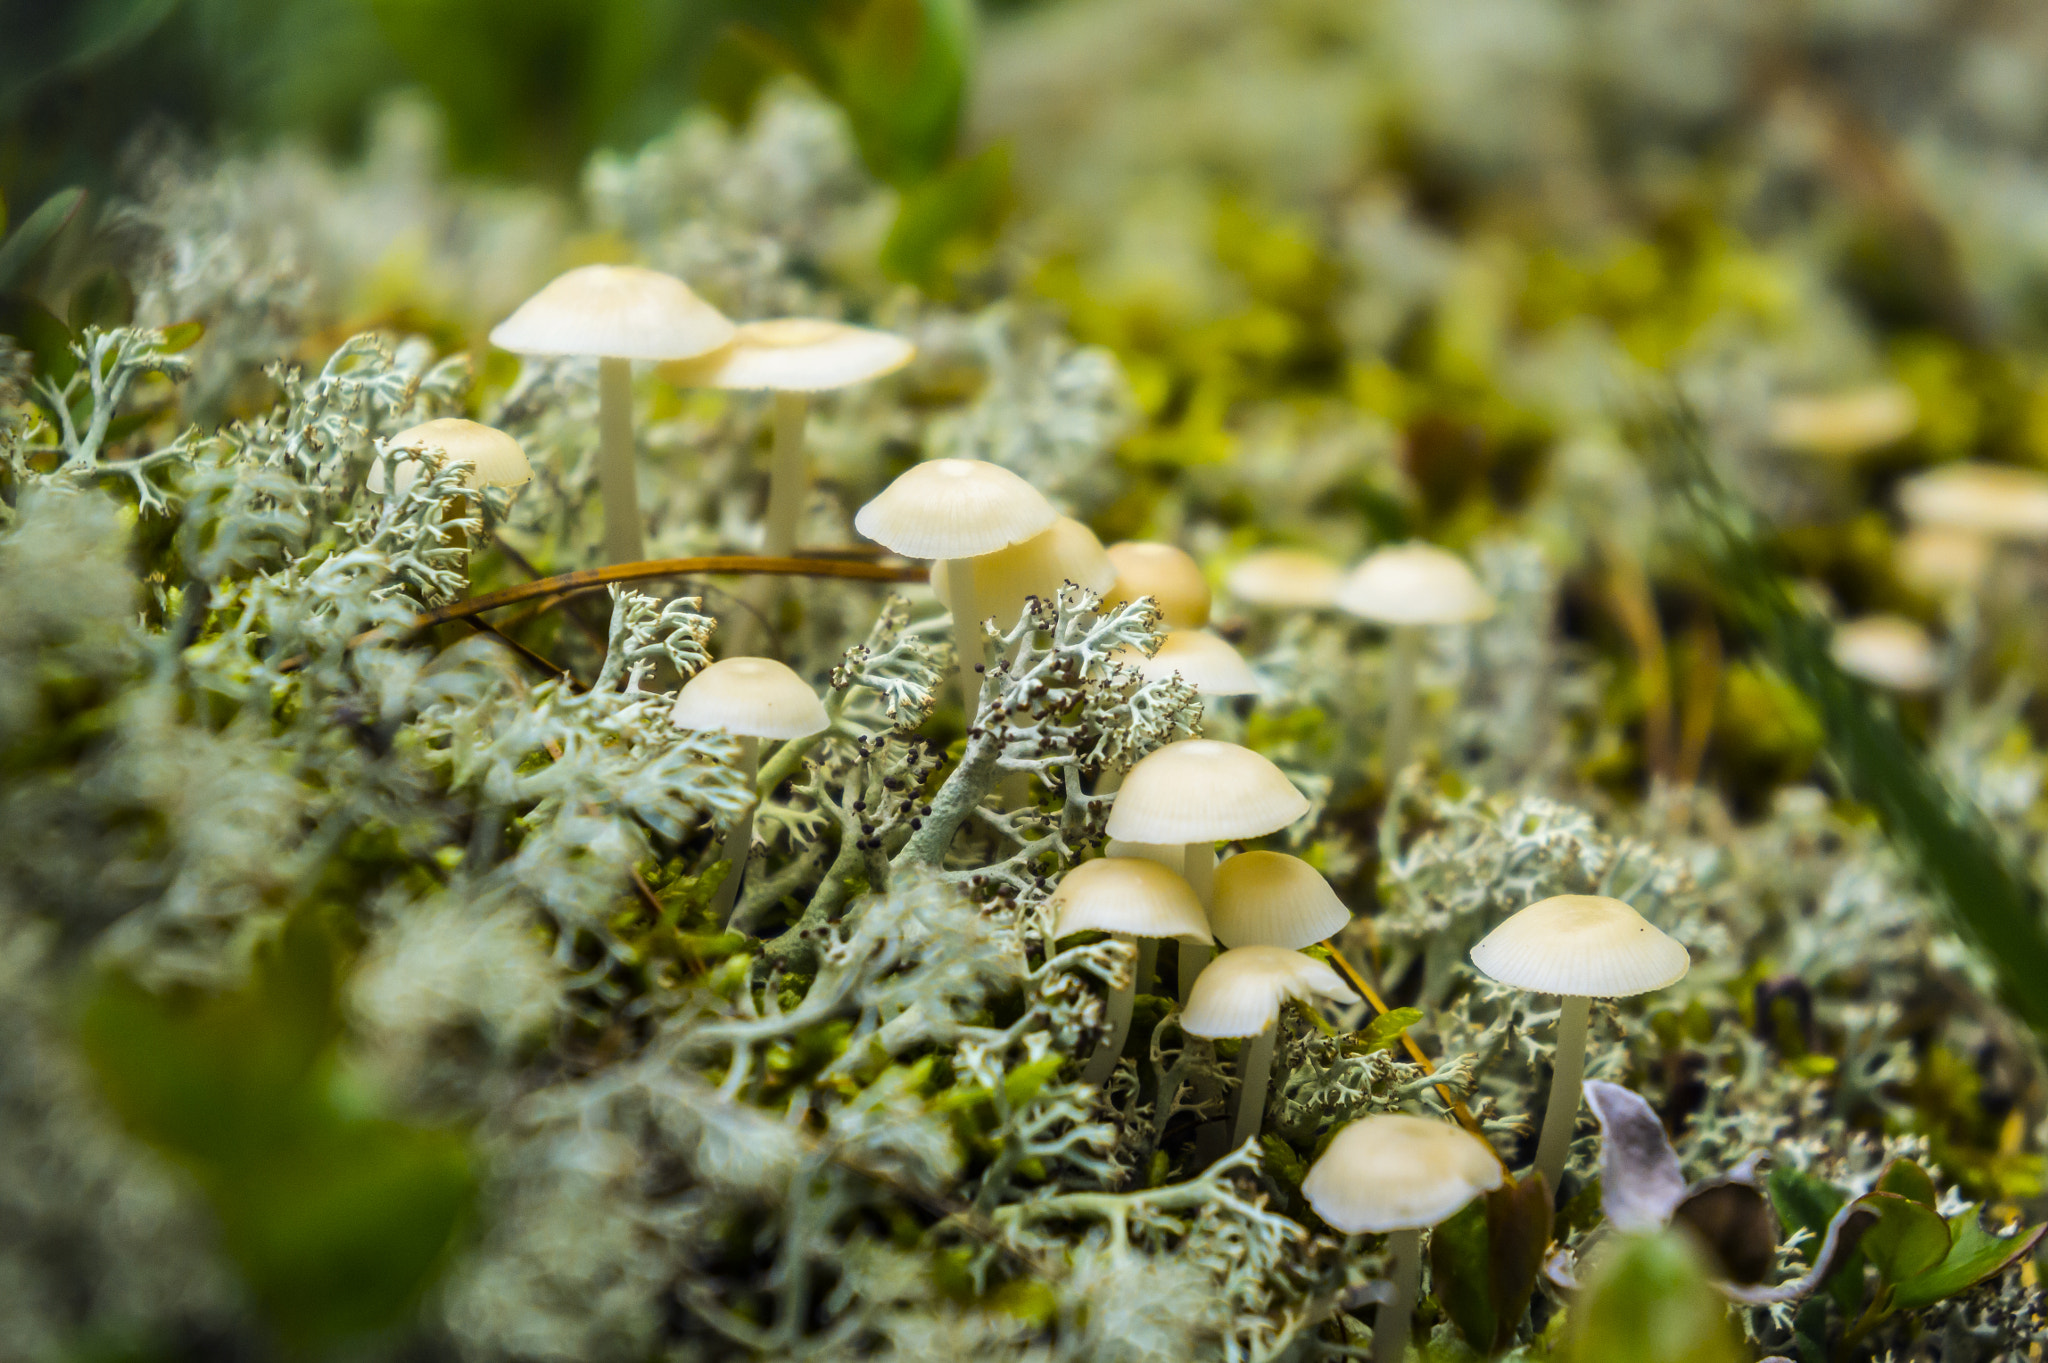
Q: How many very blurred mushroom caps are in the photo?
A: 4